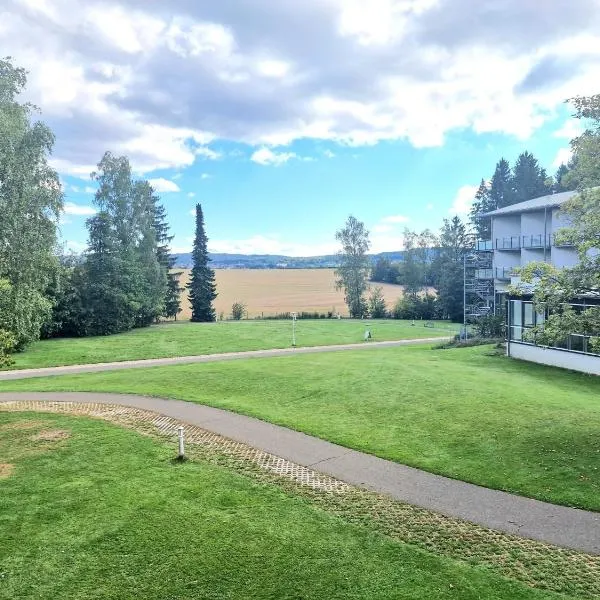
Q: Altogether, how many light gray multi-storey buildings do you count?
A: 1